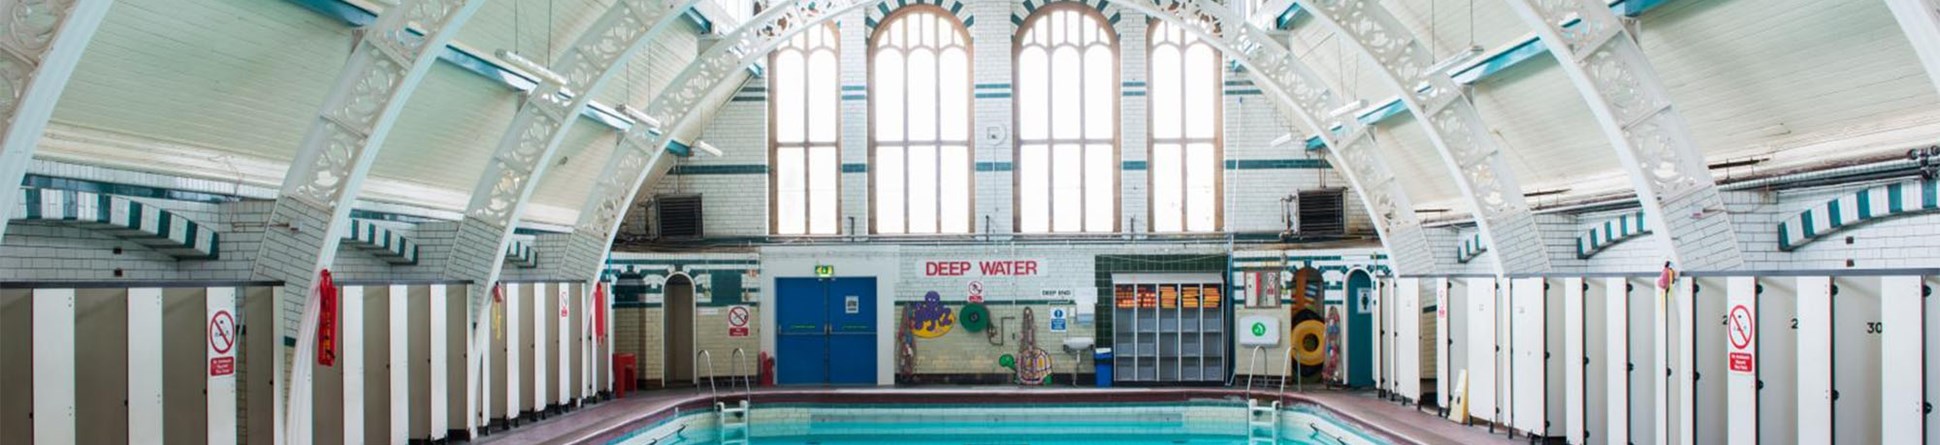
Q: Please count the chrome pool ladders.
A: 2